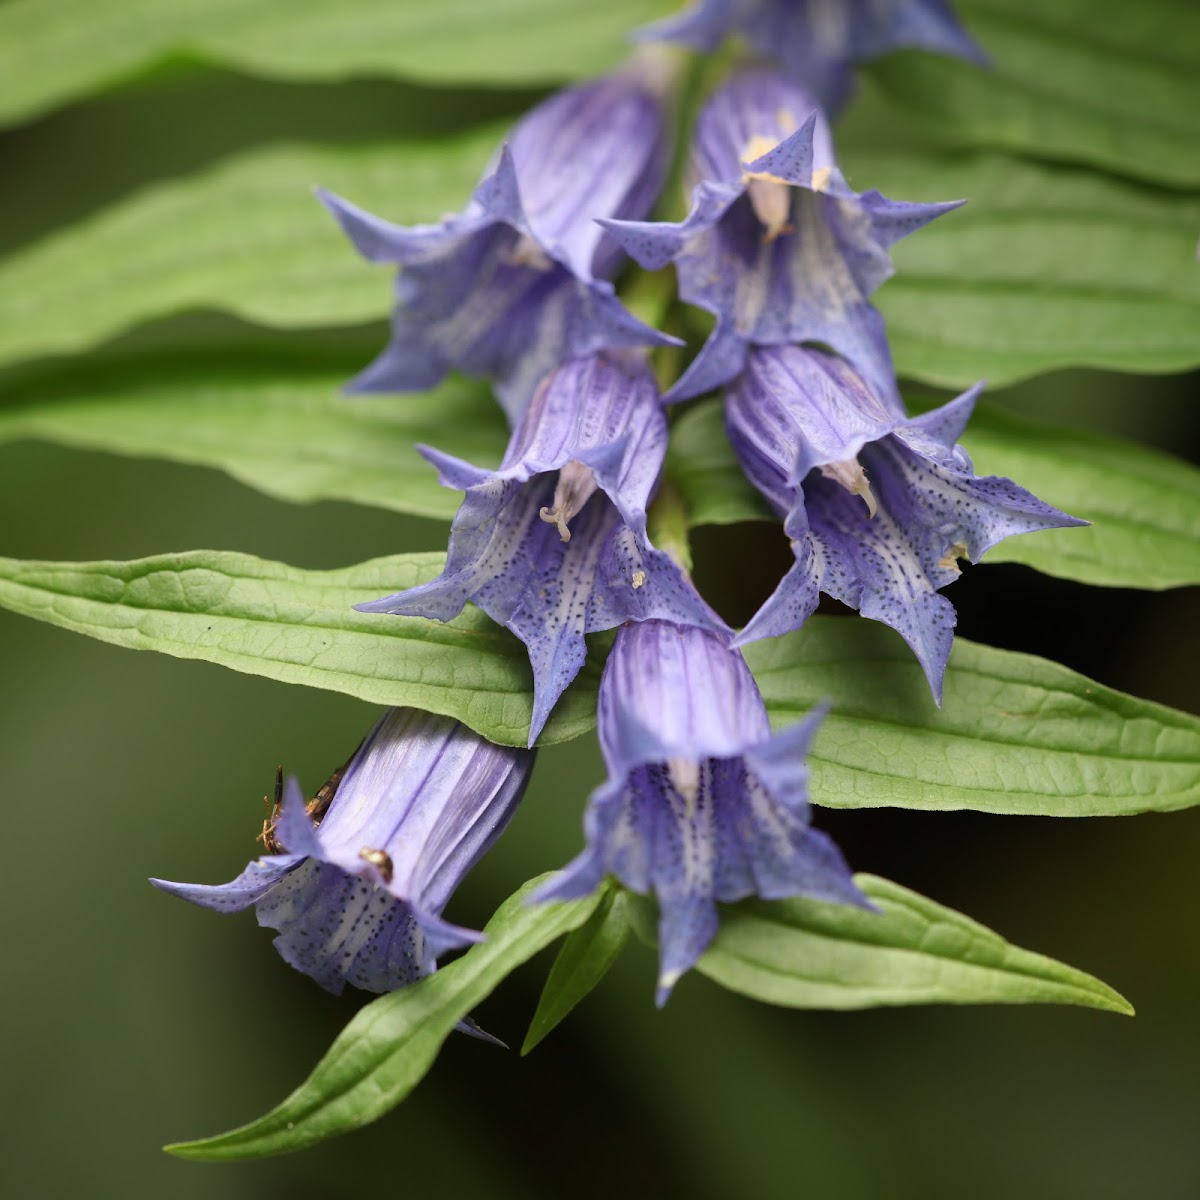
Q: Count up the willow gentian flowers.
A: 7